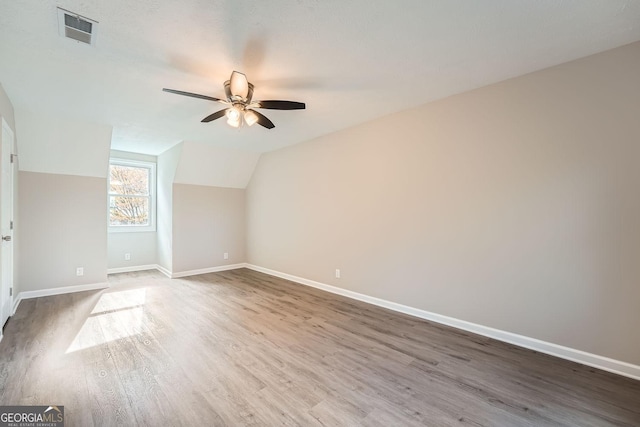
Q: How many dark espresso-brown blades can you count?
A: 4